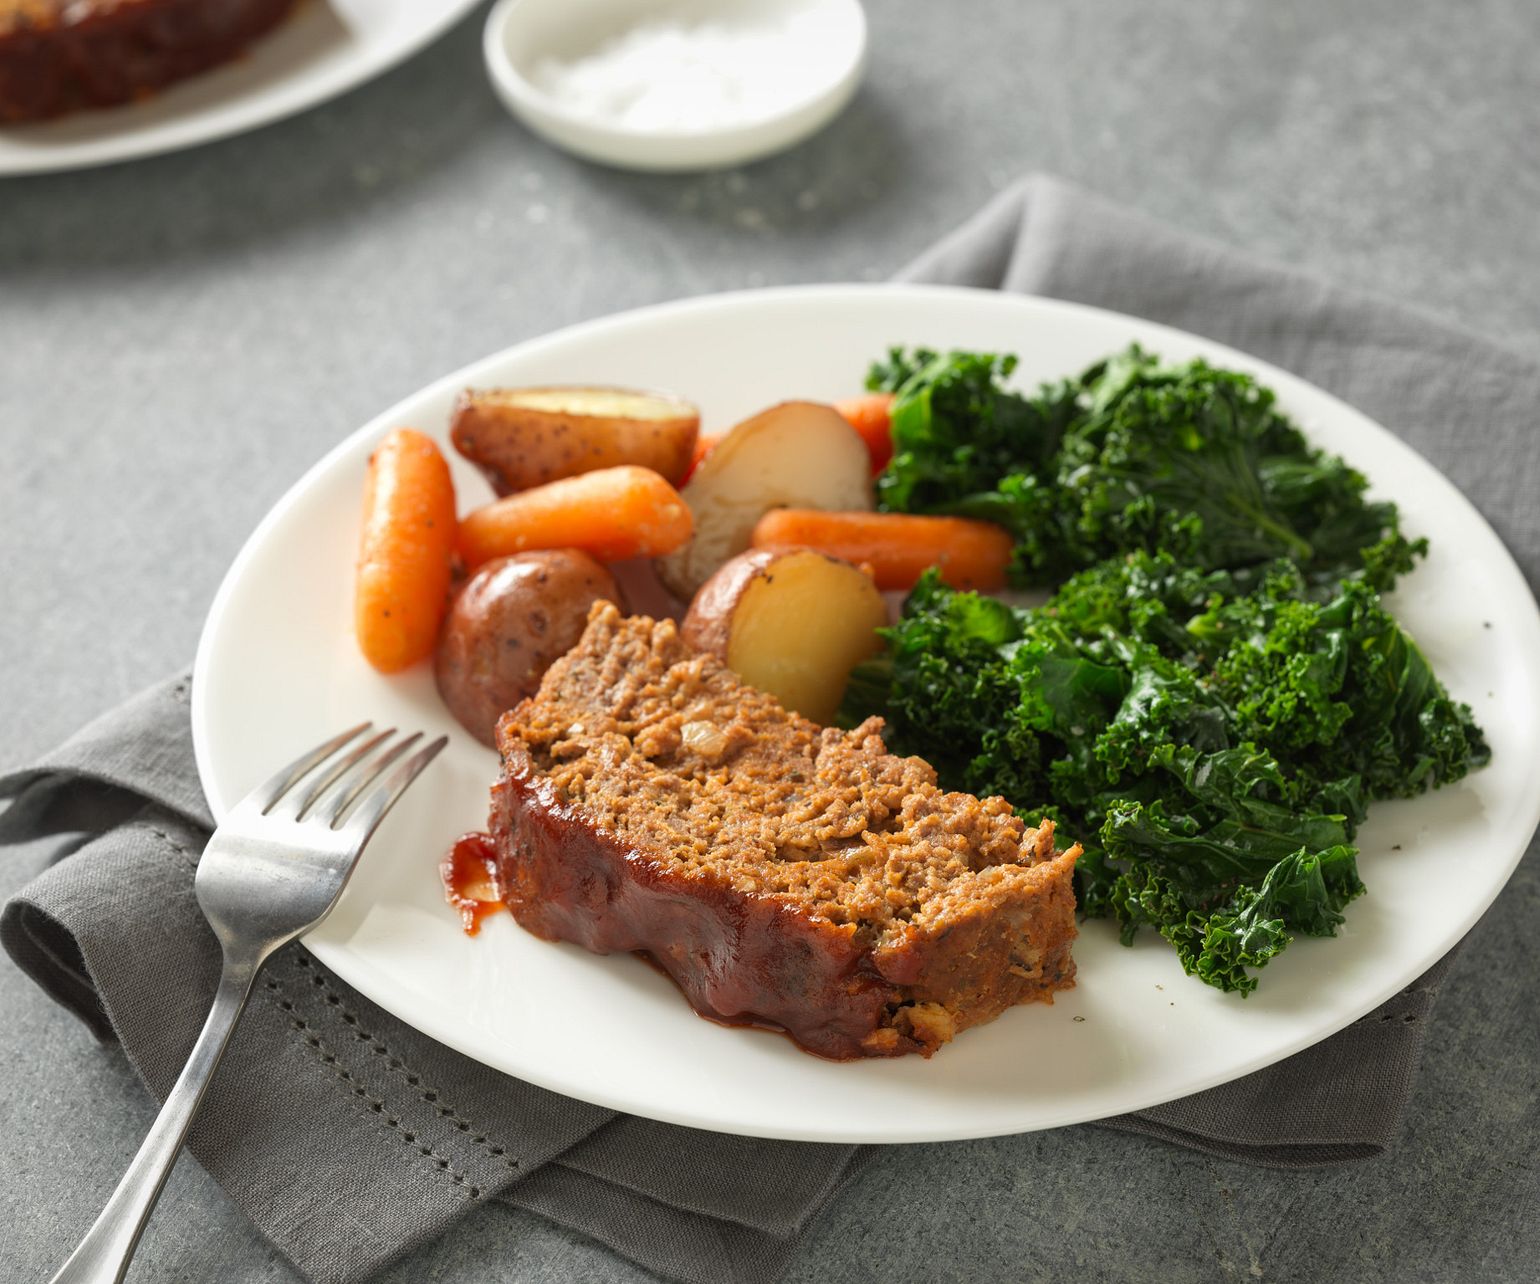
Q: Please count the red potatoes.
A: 4